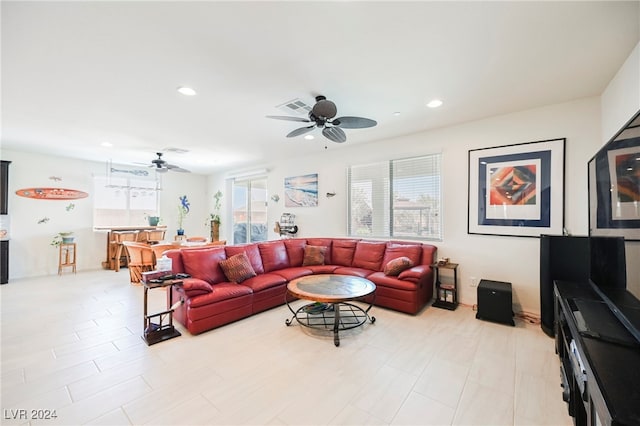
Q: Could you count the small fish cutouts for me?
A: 3